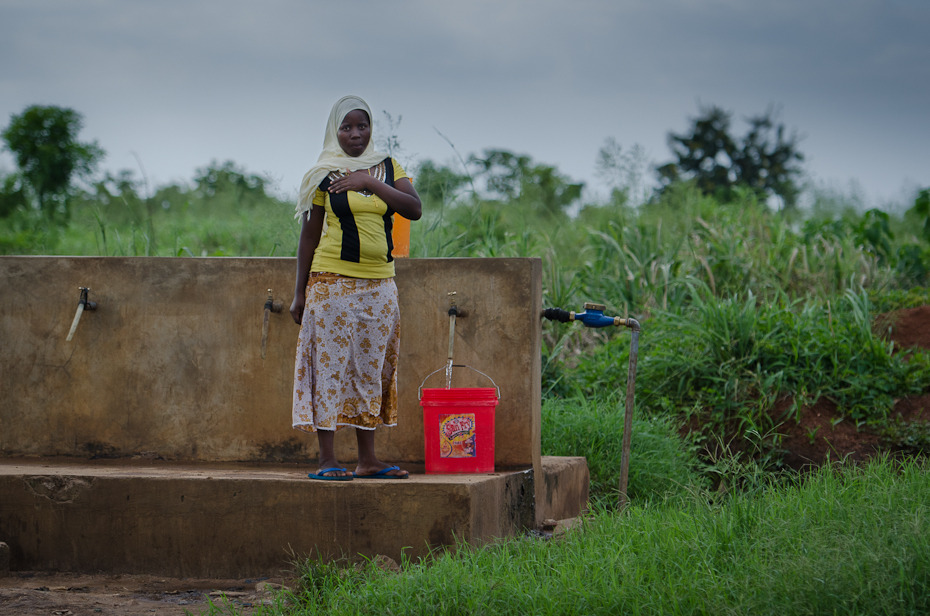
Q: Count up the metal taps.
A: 3